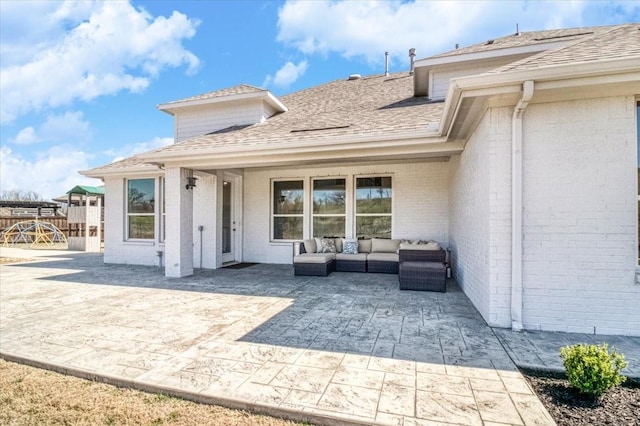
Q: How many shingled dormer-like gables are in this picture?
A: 2